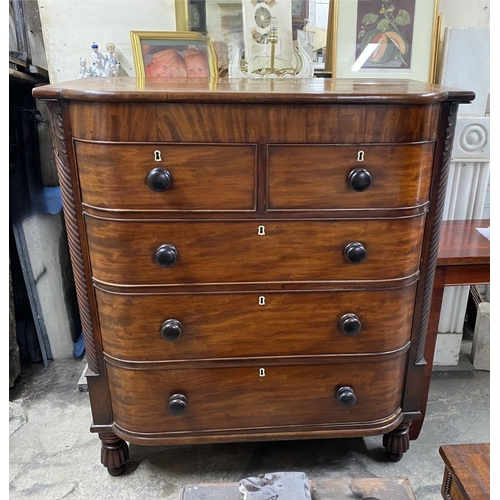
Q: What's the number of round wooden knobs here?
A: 8